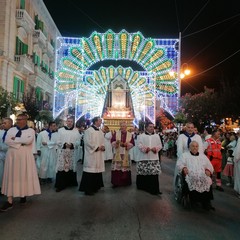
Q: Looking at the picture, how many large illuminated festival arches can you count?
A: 2